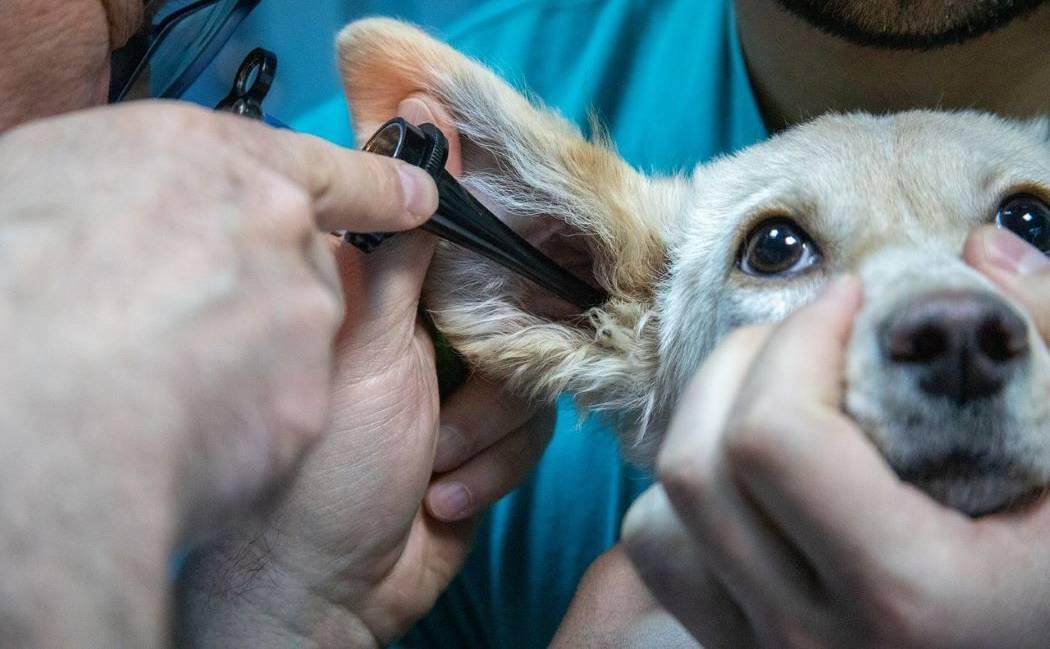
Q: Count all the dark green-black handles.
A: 1